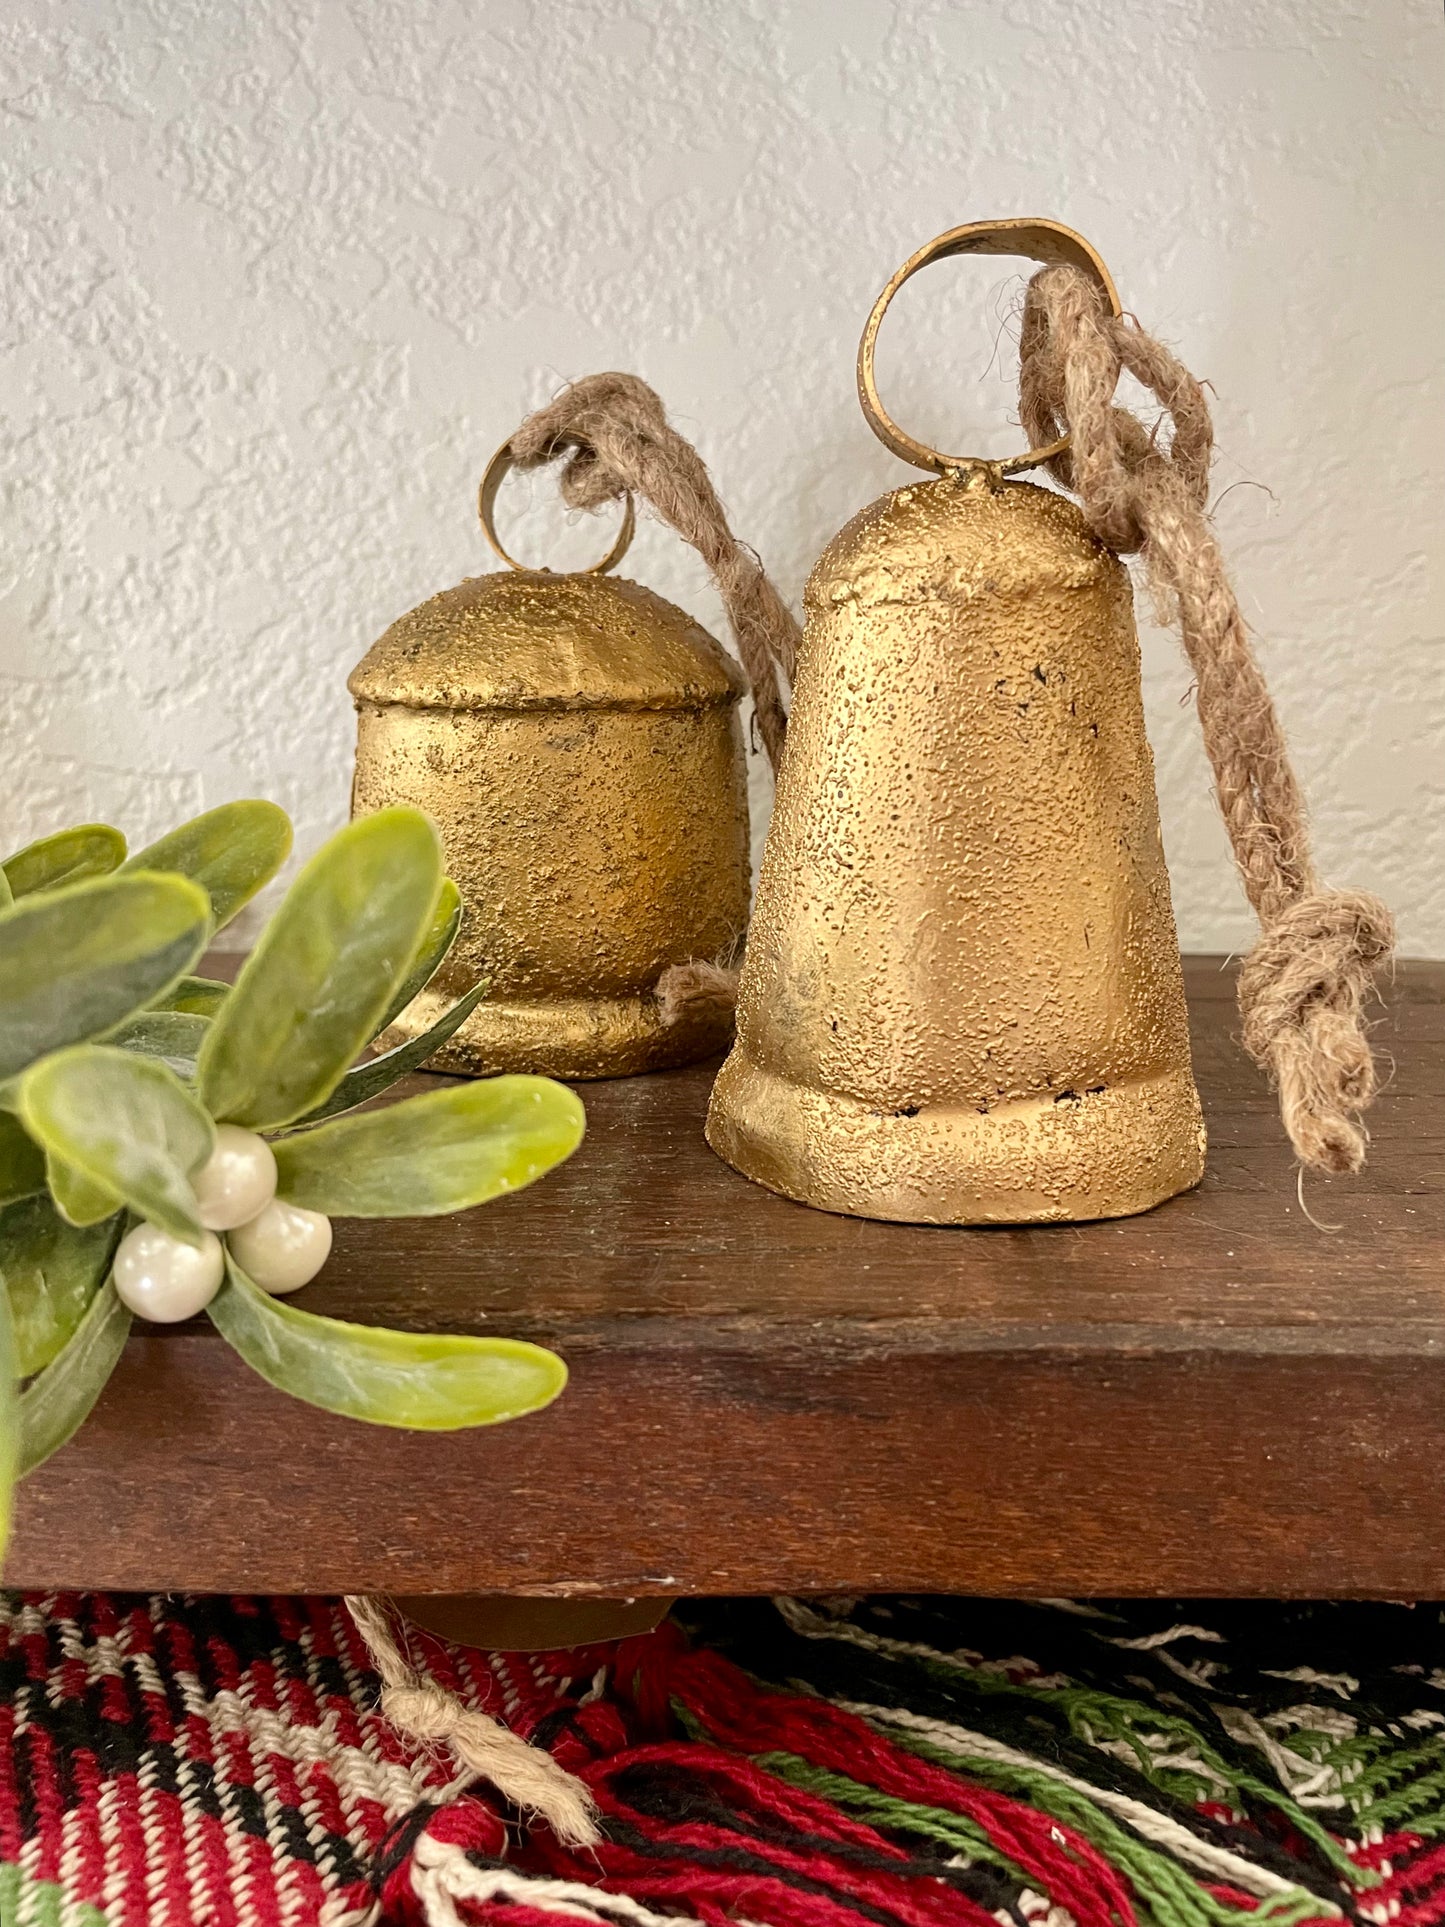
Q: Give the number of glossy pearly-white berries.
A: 3